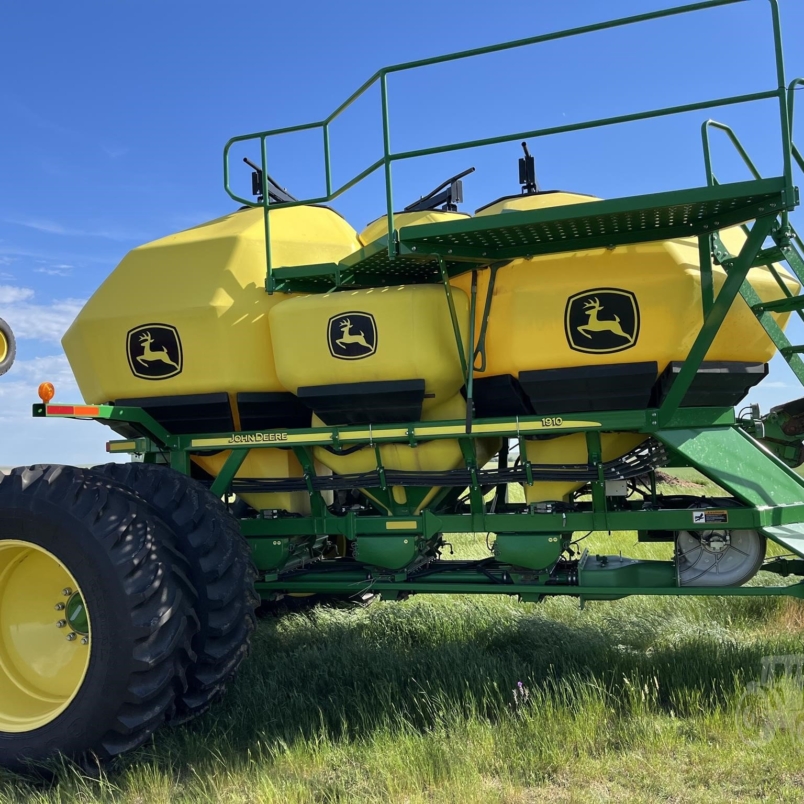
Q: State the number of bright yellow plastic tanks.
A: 3